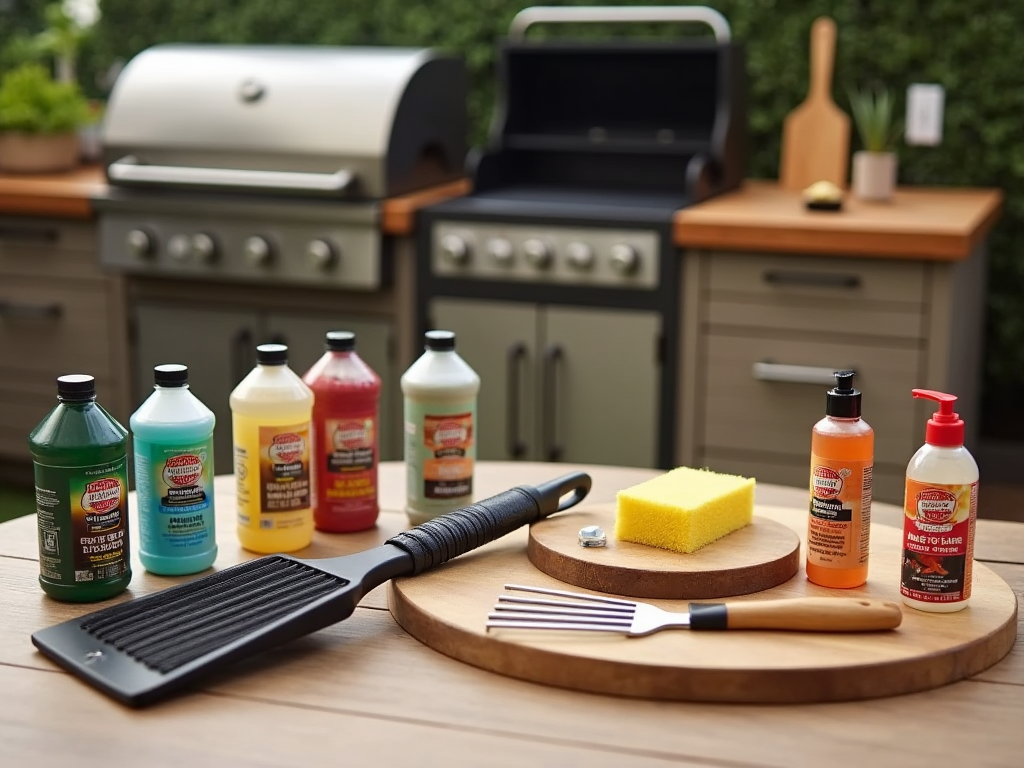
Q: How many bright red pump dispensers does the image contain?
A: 1